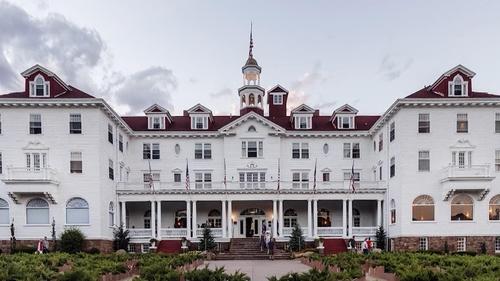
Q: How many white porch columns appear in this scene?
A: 14